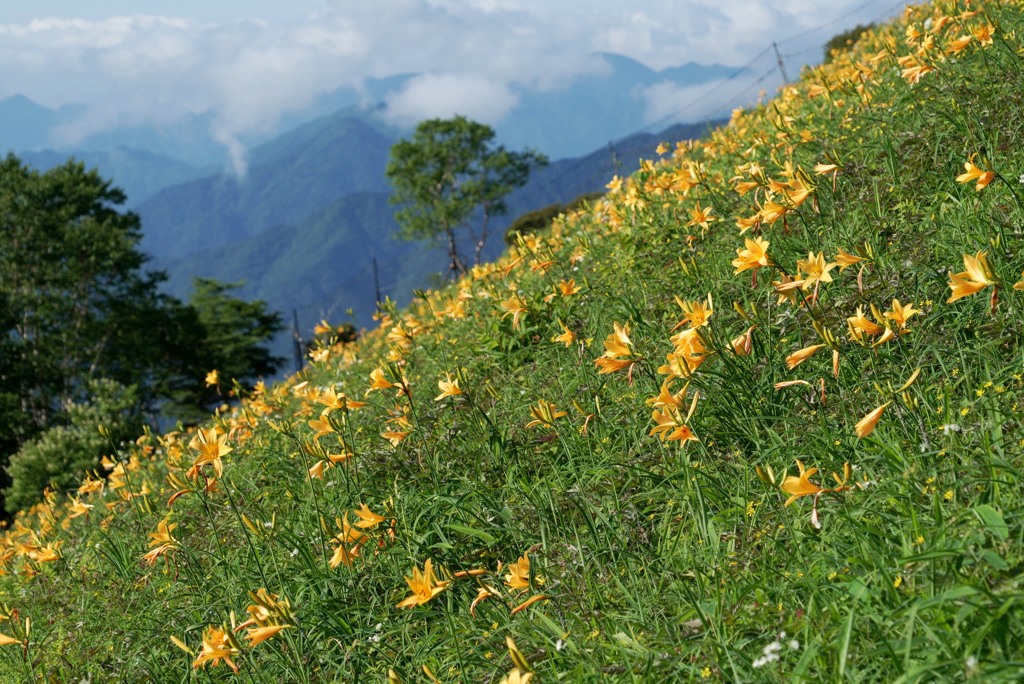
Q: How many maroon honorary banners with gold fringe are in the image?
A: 0